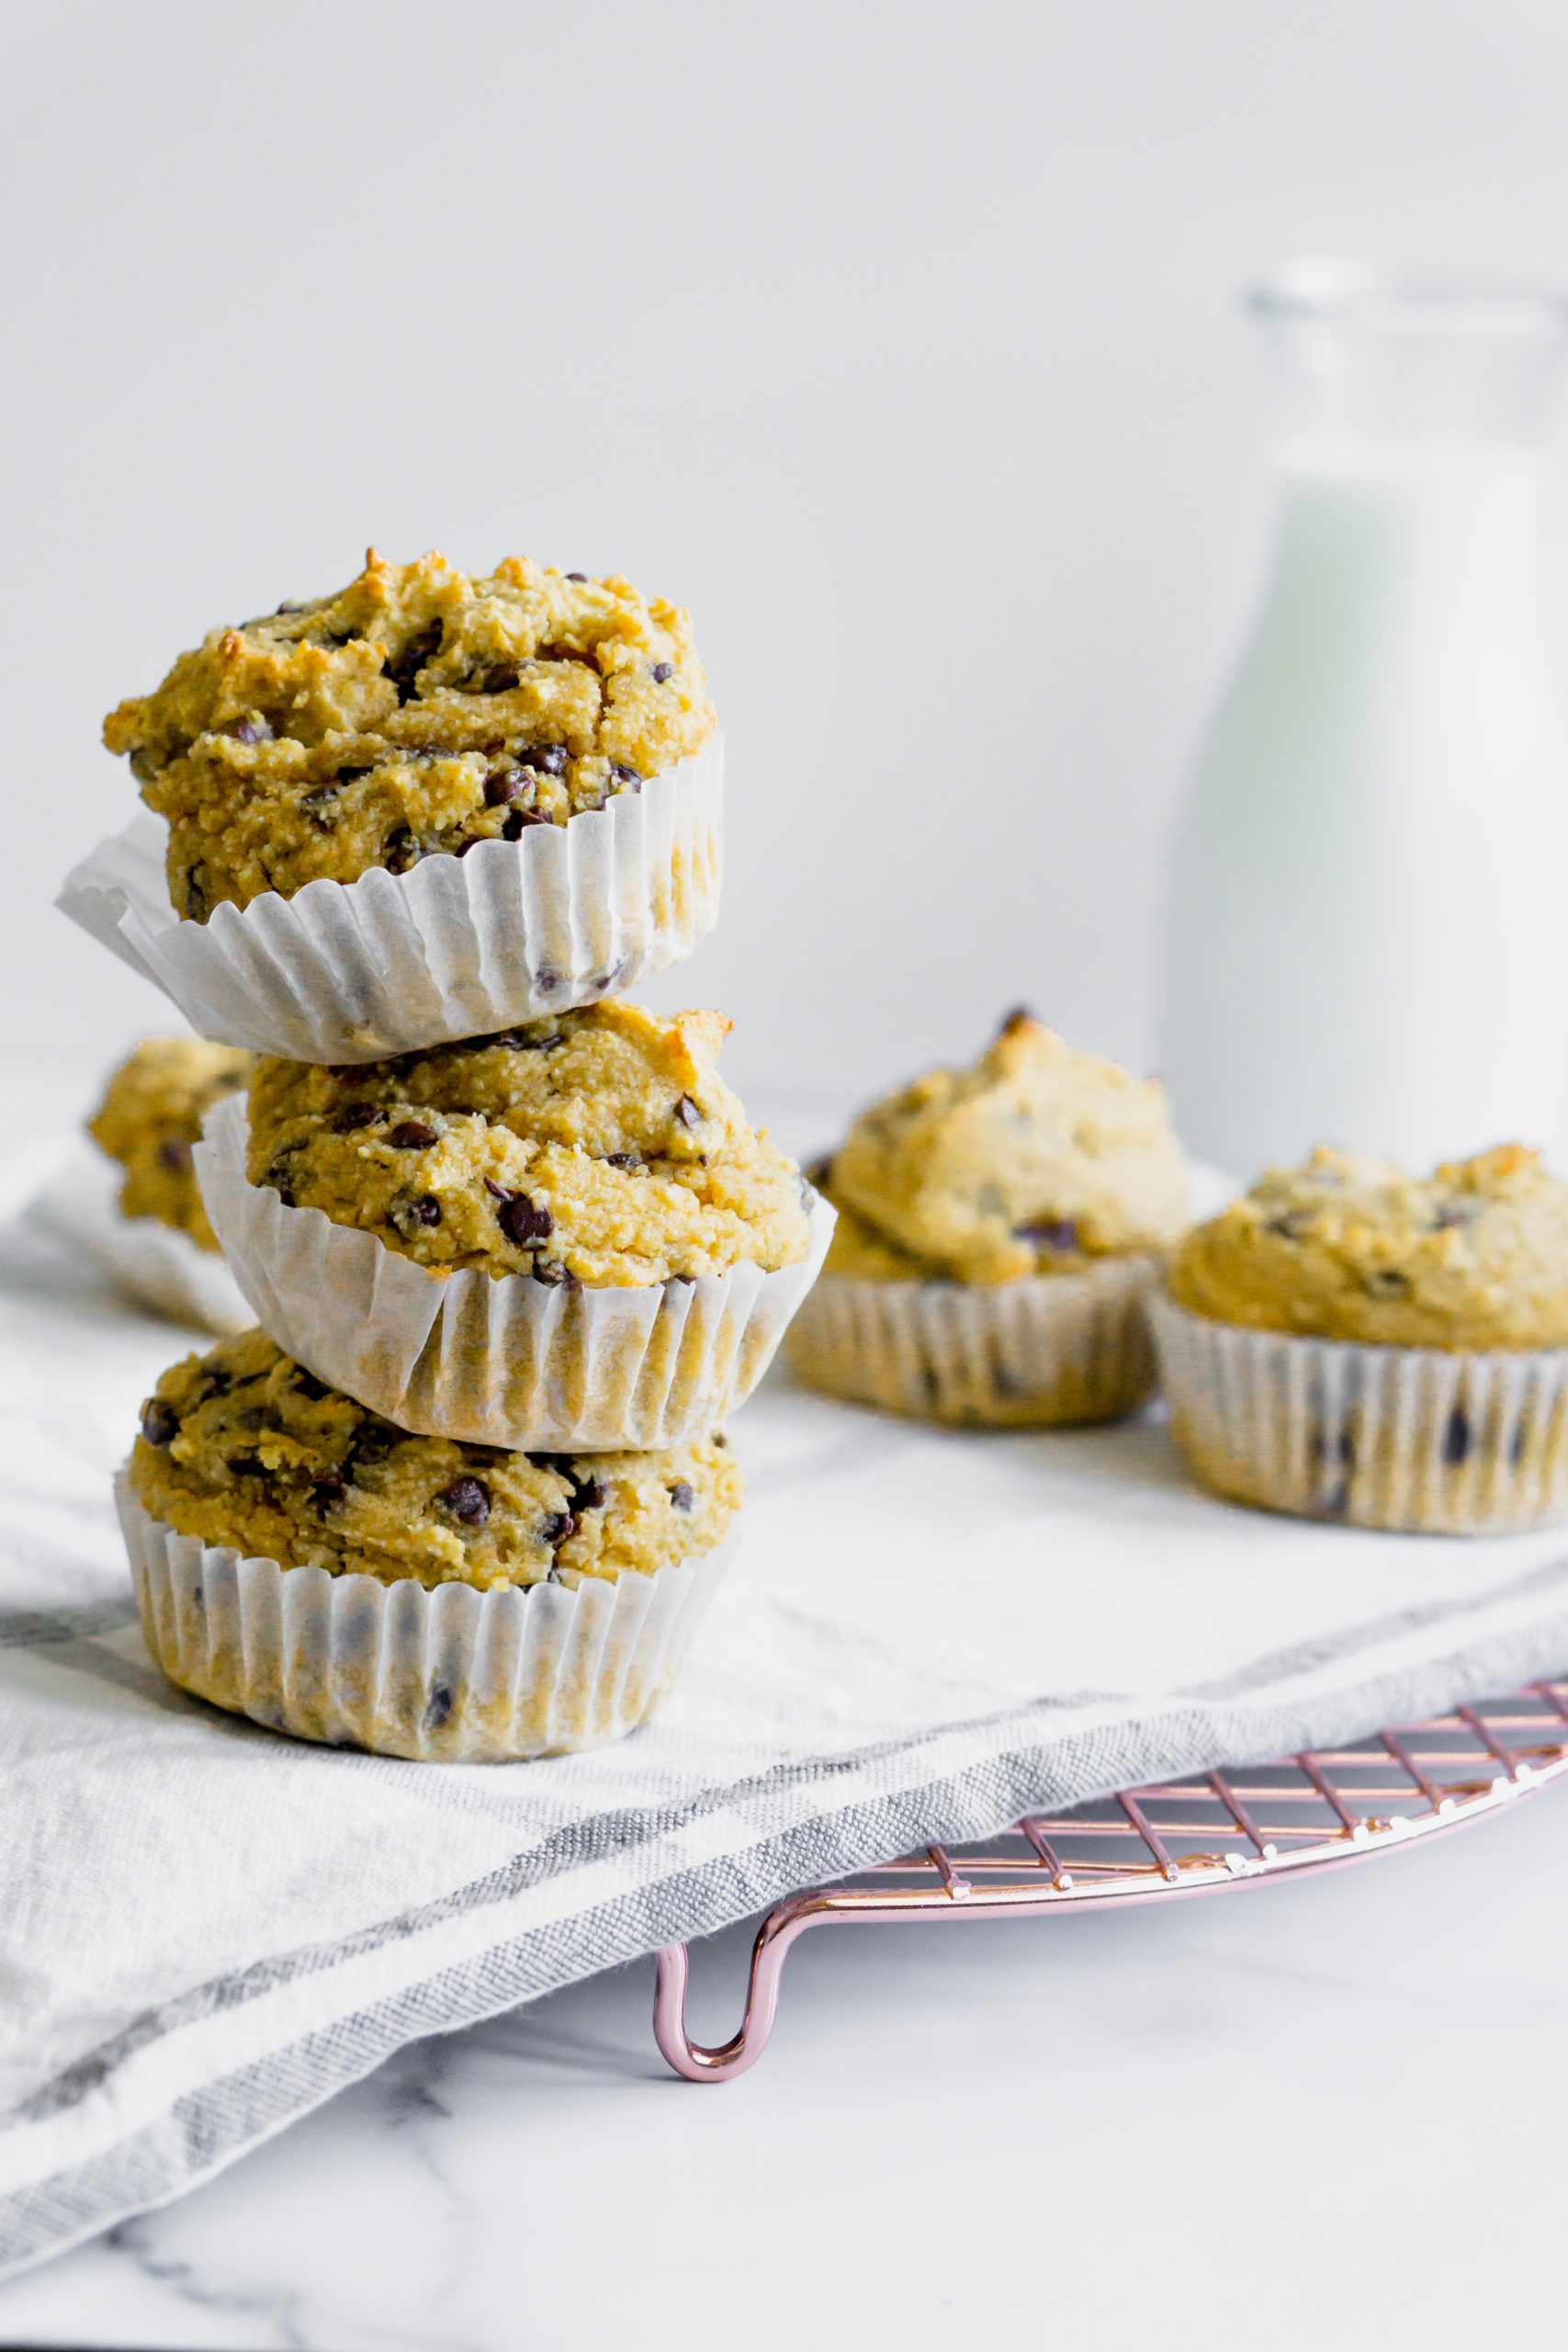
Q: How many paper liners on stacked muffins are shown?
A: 3